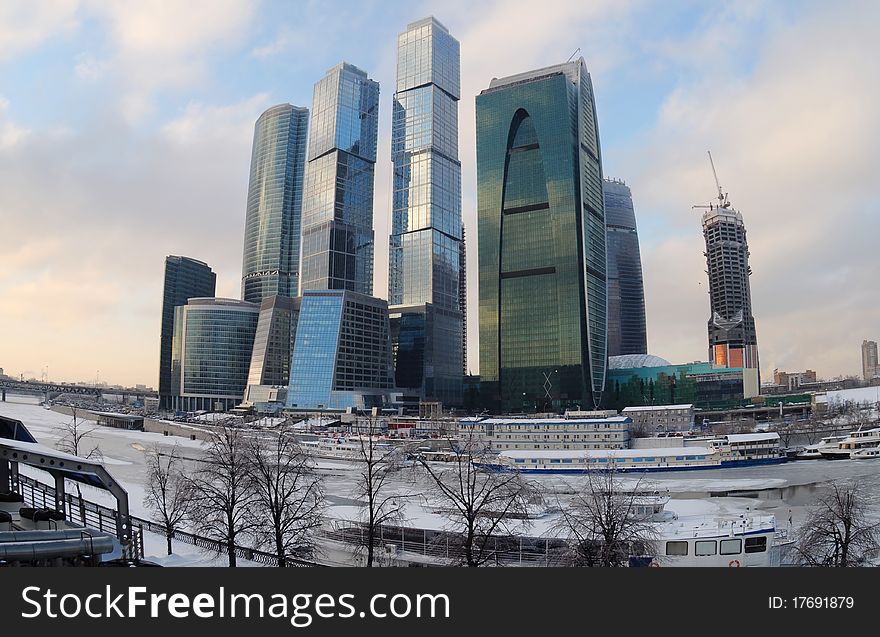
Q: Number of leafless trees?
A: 8